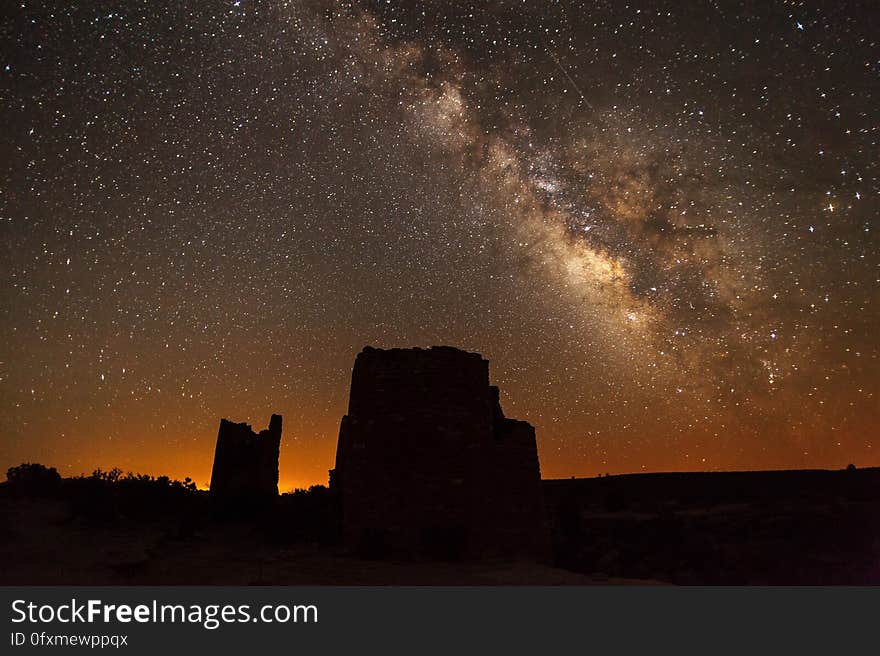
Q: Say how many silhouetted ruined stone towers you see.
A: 2